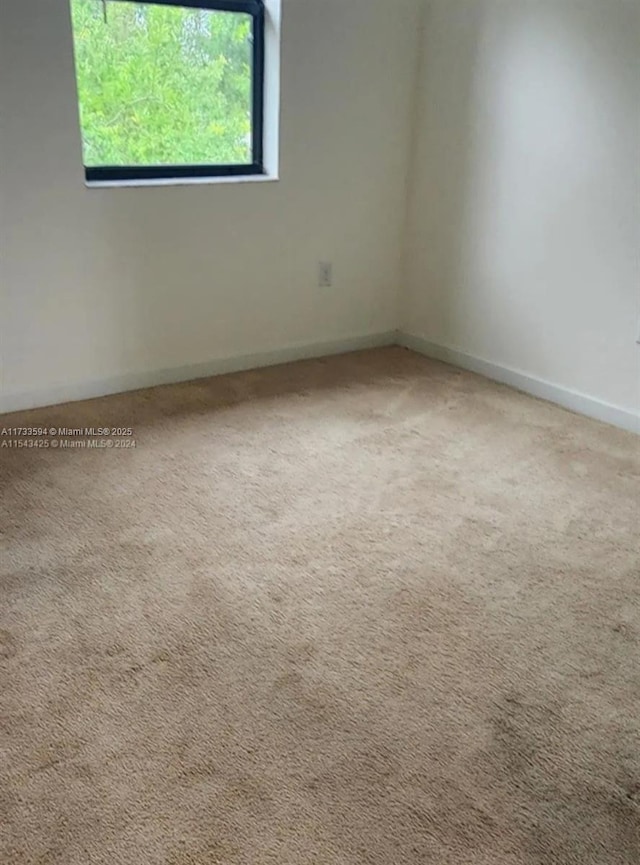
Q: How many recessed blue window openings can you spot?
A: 1